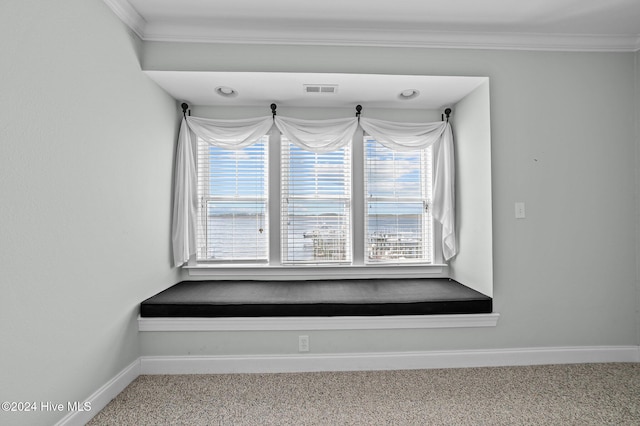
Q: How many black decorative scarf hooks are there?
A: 4